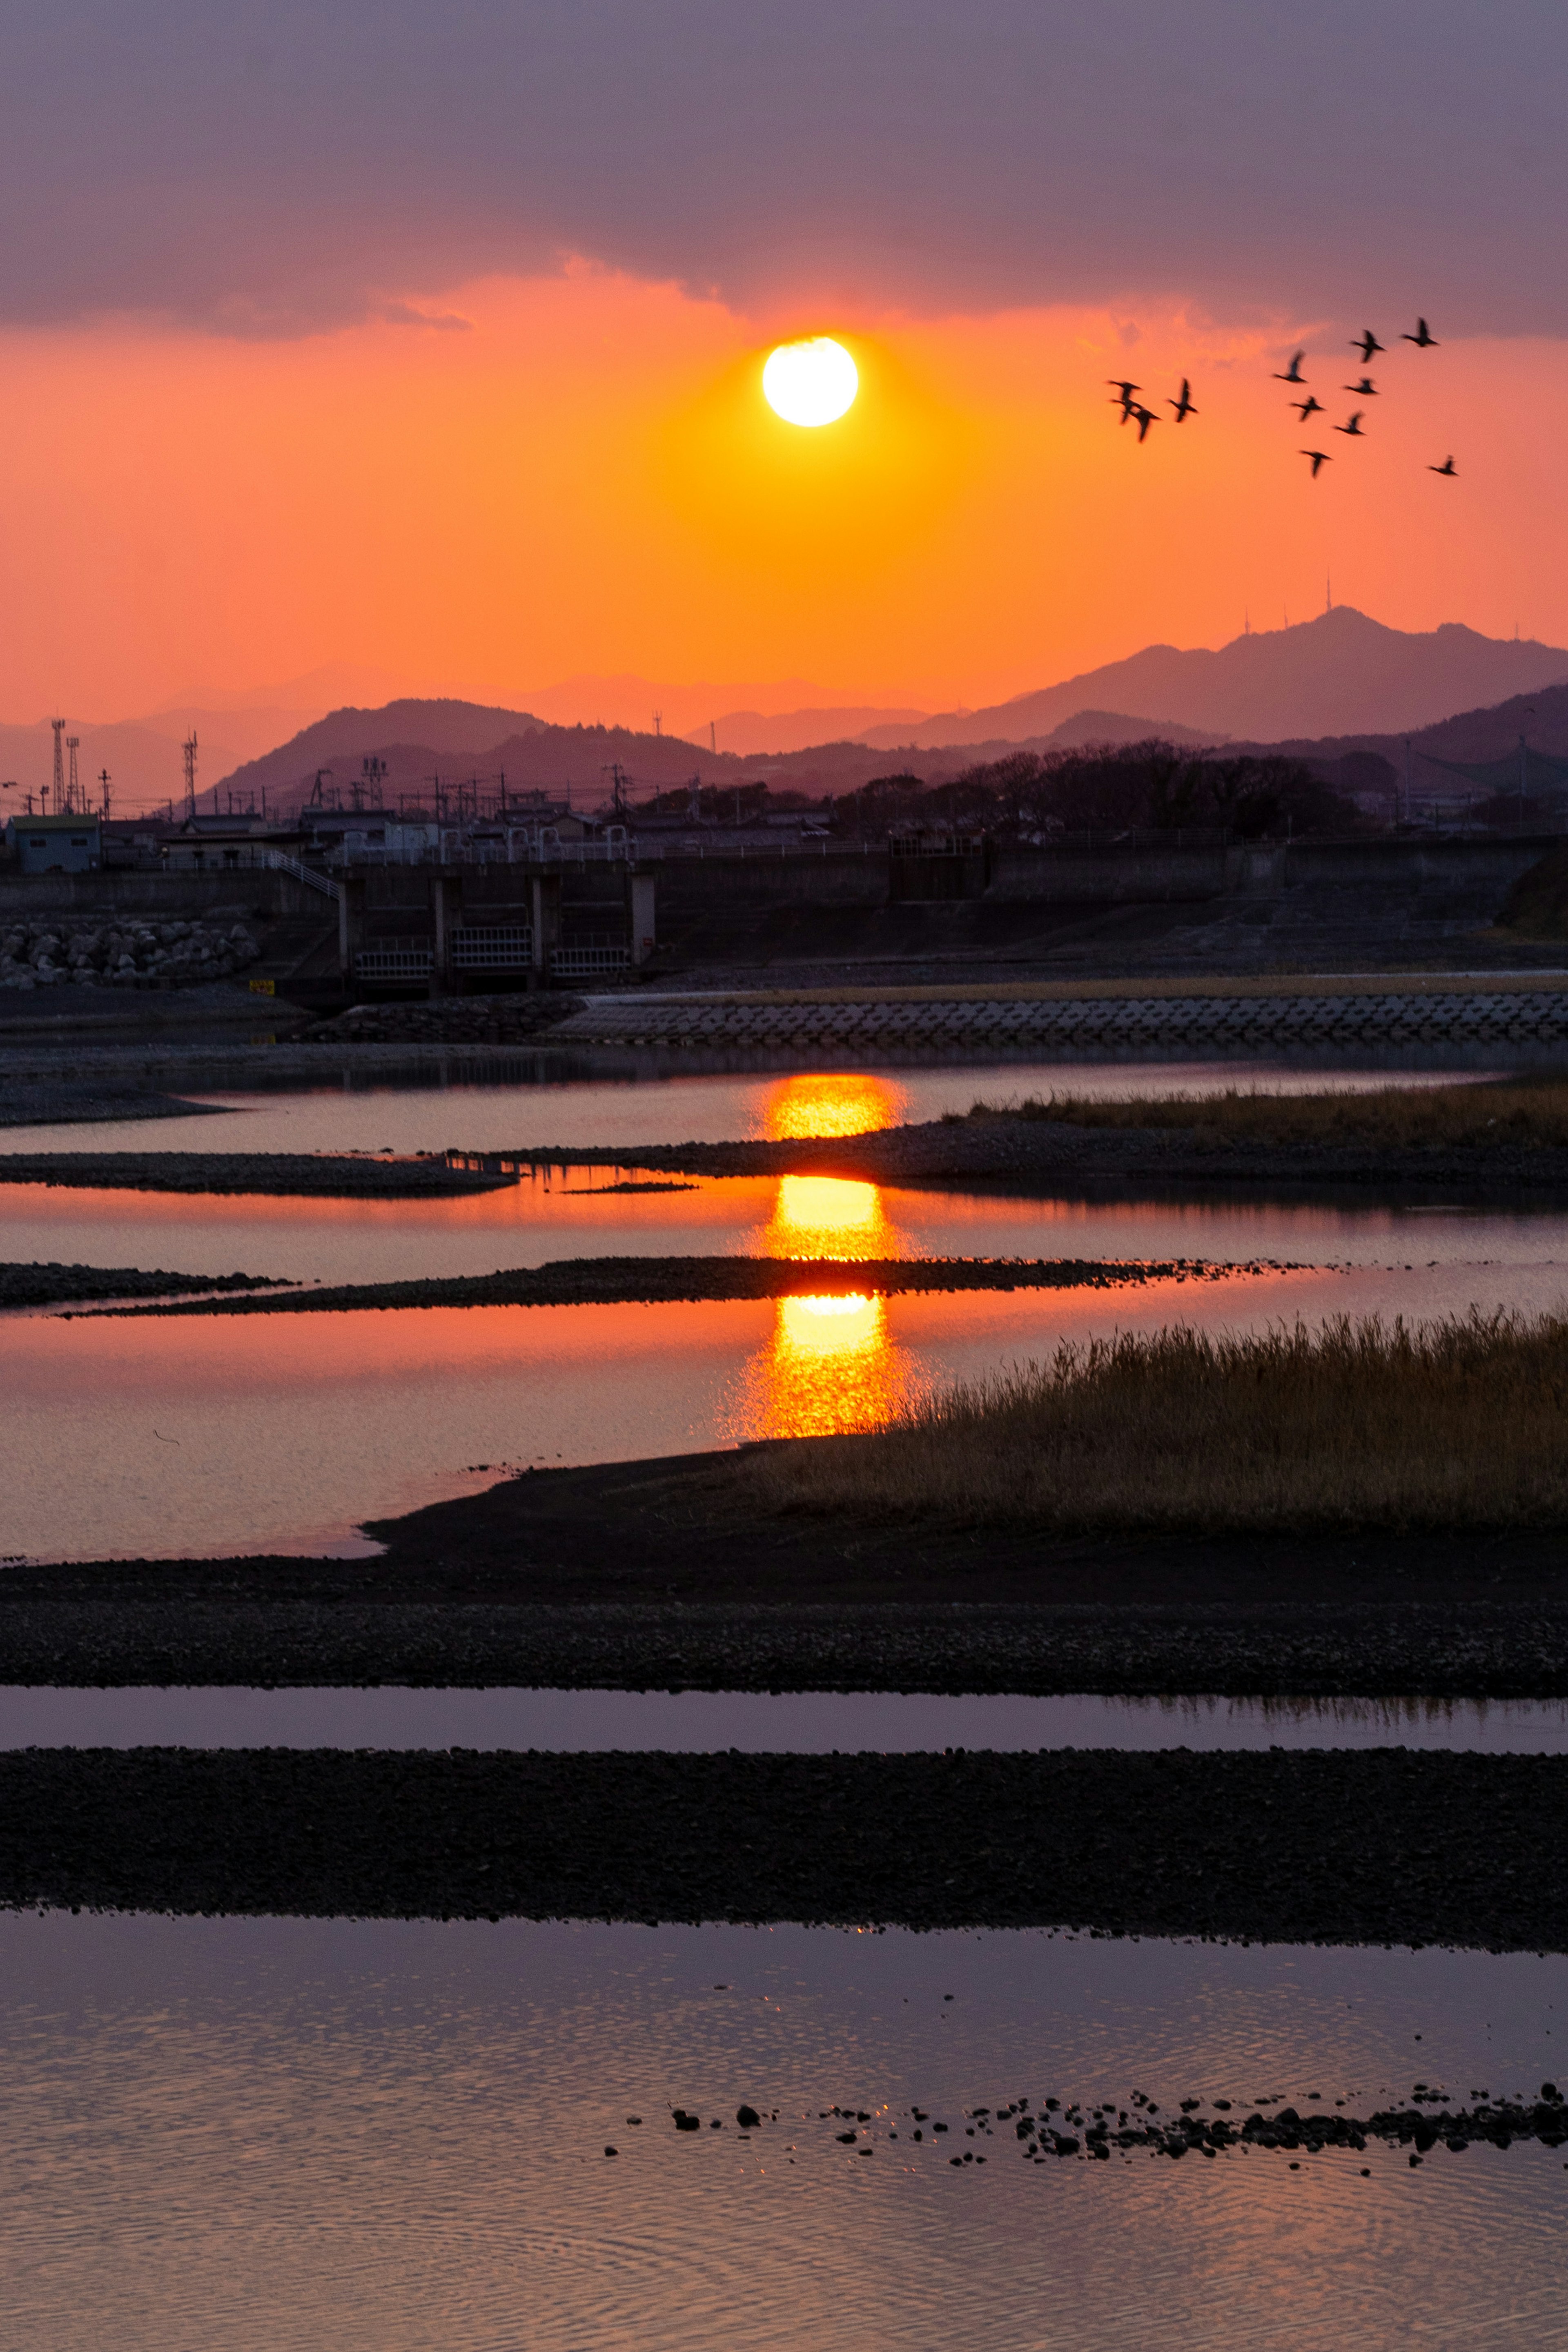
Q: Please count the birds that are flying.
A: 12